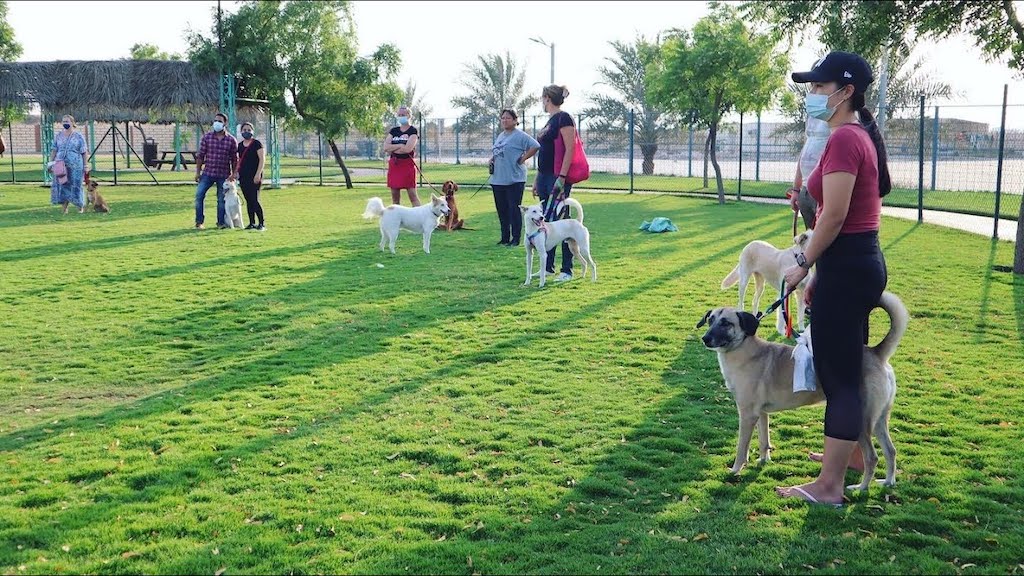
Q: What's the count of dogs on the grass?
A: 7